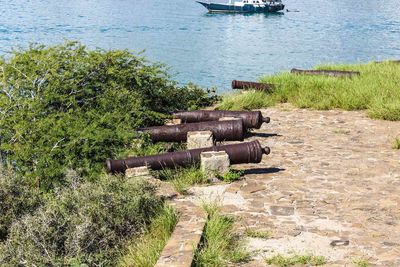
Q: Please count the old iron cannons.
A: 5